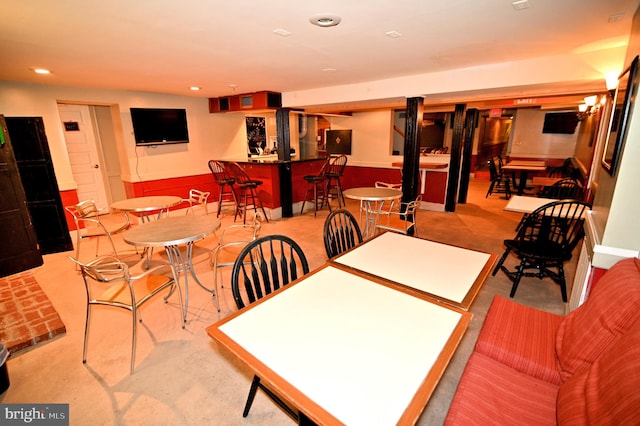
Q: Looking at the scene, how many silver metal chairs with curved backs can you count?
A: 6